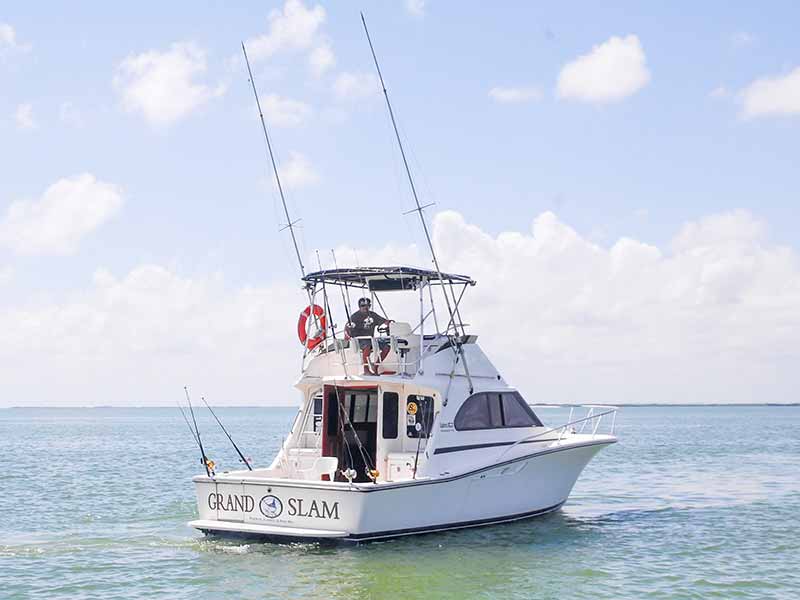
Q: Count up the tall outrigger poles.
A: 2